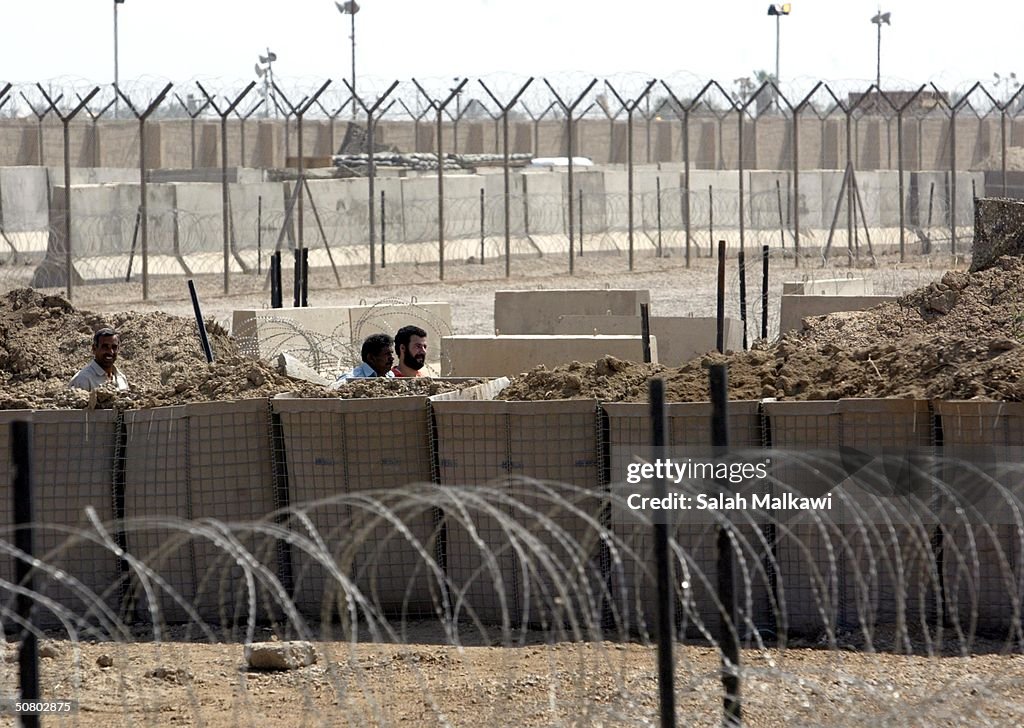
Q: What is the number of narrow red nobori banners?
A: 0